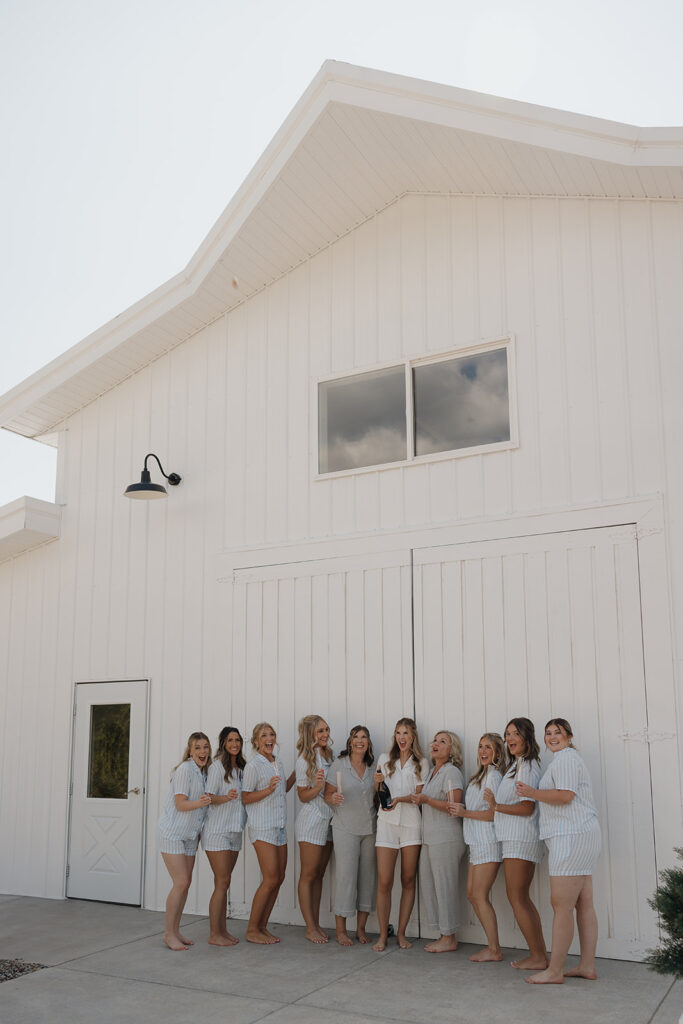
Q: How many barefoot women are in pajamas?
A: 10